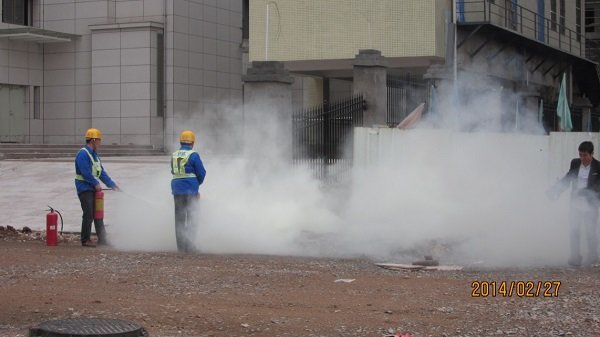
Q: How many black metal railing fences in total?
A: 2